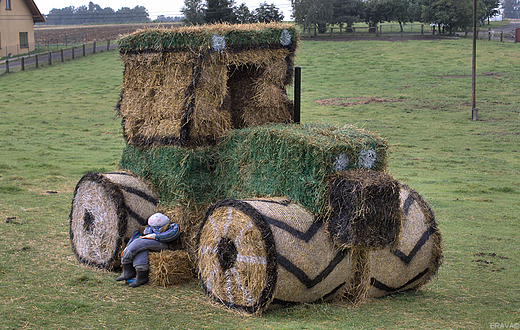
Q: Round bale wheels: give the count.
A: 3